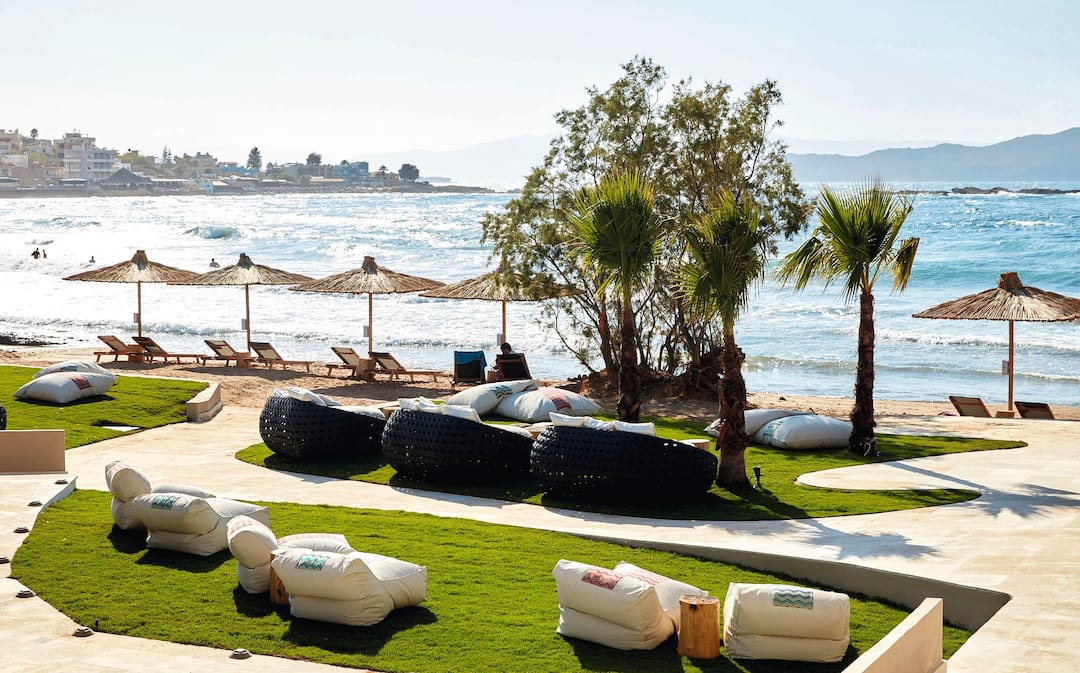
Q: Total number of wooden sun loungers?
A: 10